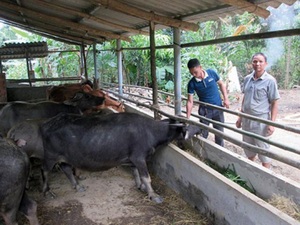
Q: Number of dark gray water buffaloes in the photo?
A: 4